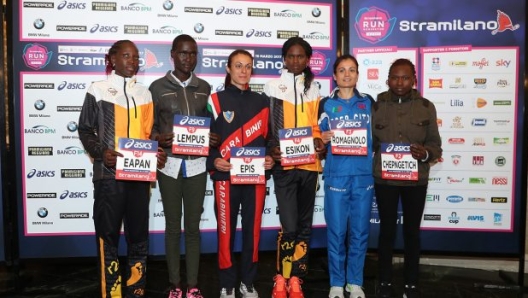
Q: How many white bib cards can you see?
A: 6